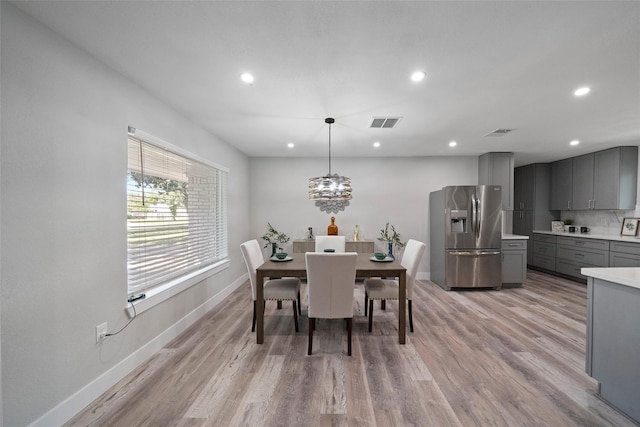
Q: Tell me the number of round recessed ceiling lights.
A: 7